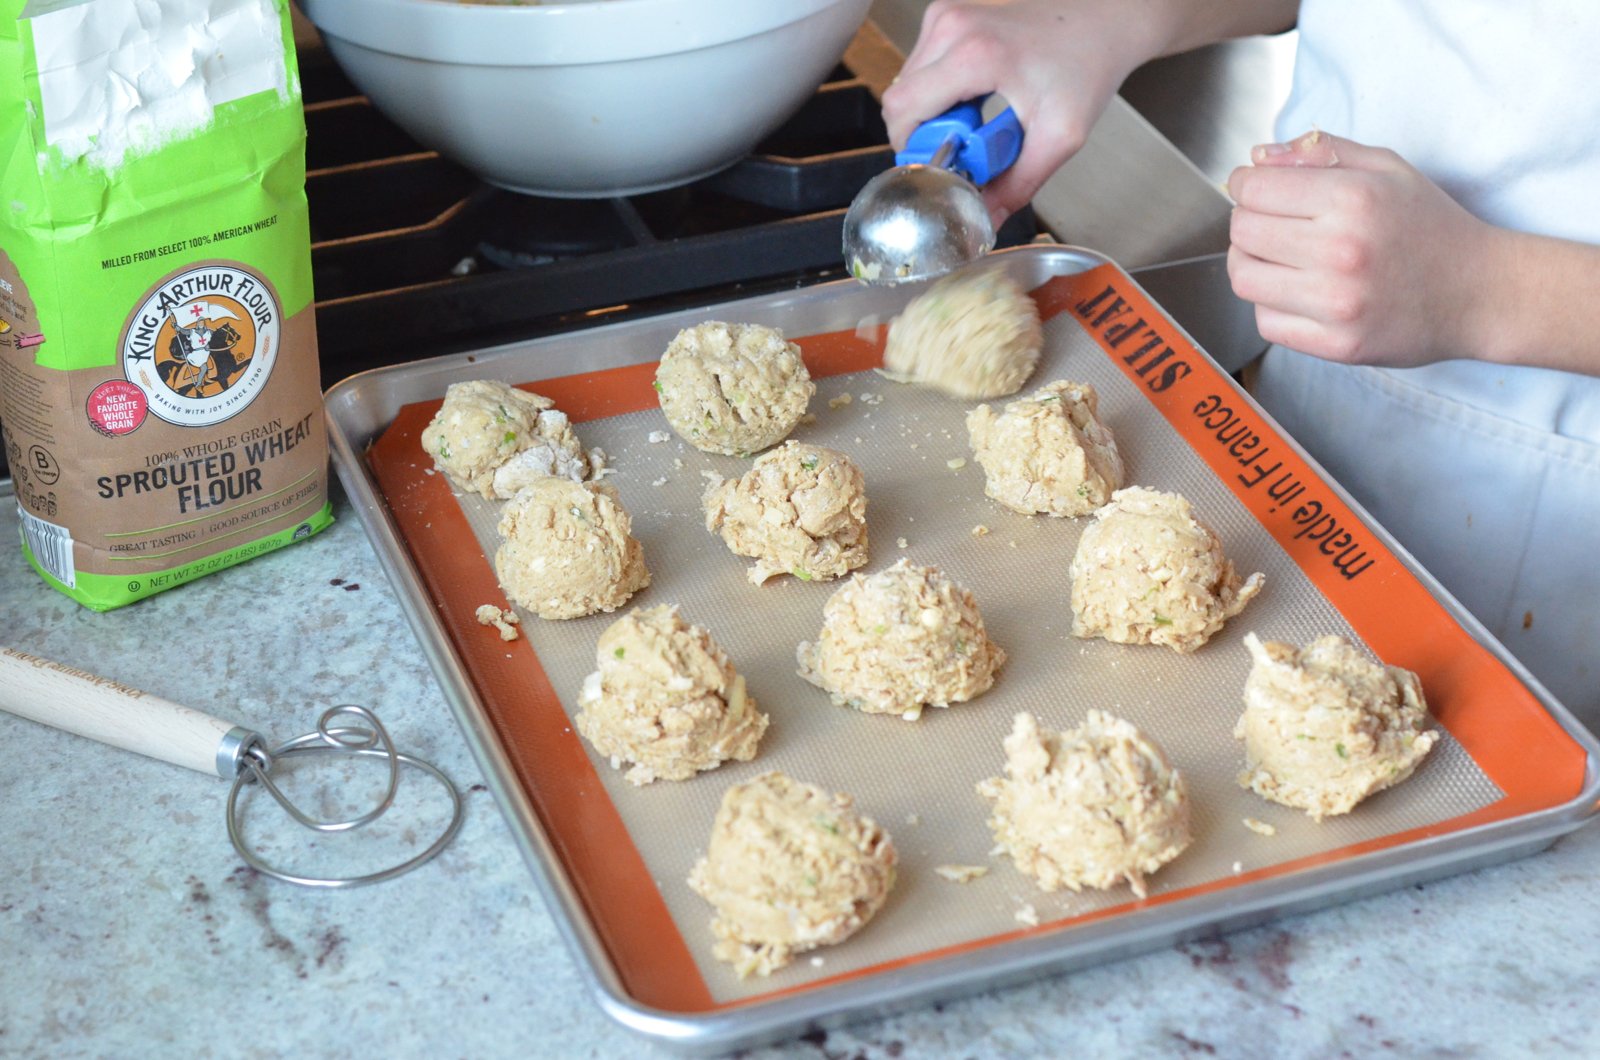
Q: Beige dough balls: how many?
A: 12